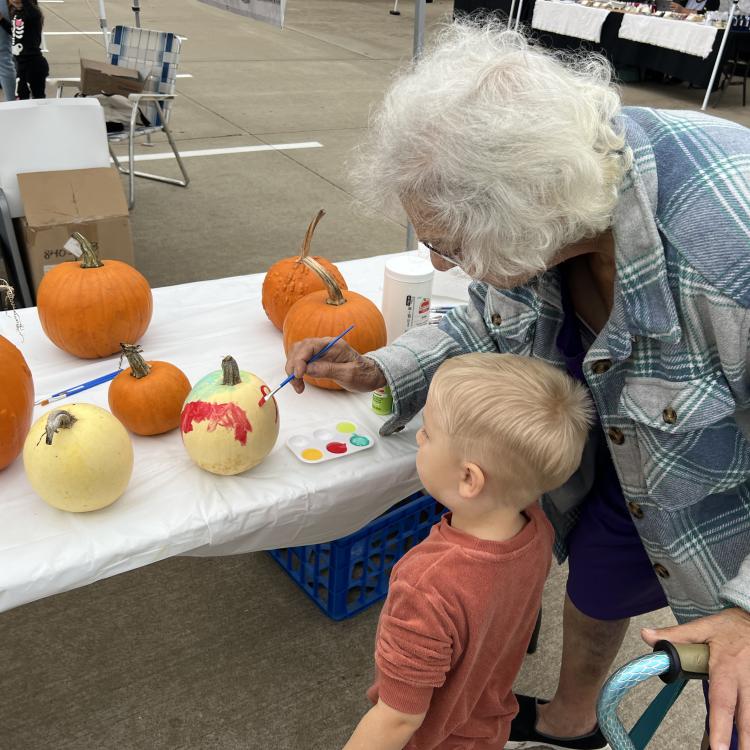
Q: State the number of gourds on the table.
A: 7